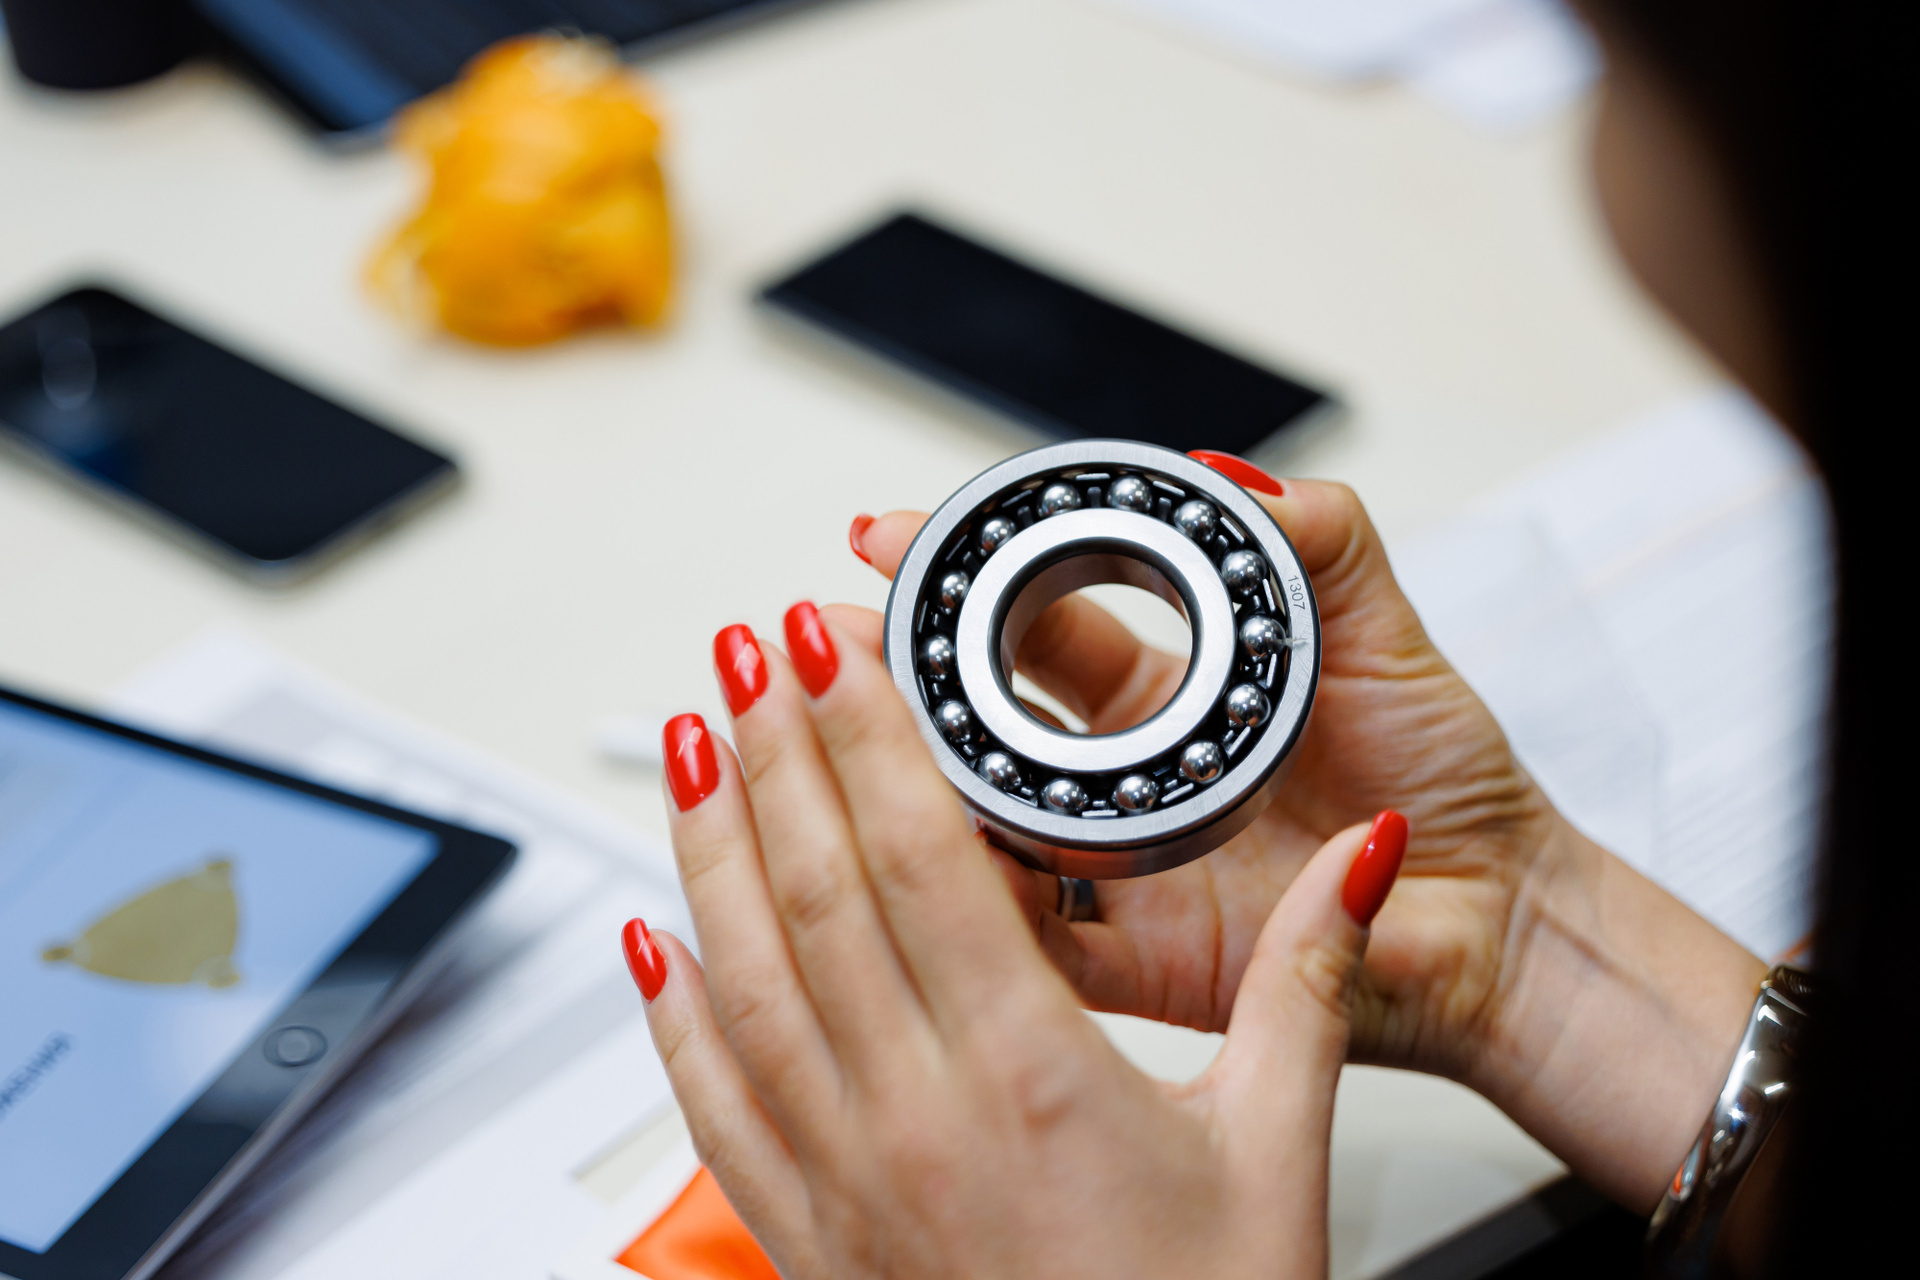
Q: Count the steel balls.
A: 14